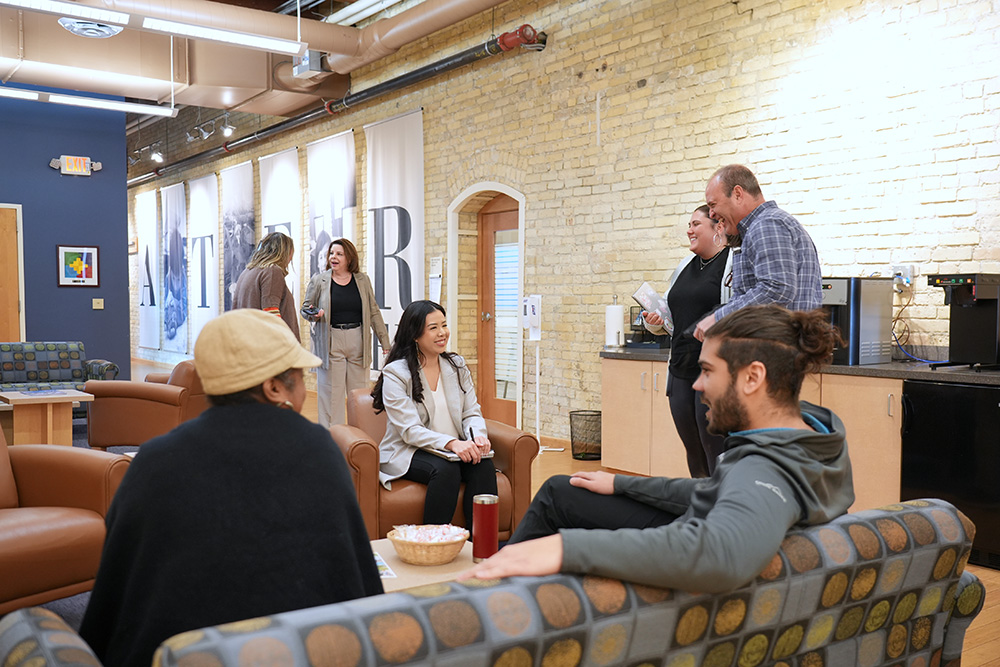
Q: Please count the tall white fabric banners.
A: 7